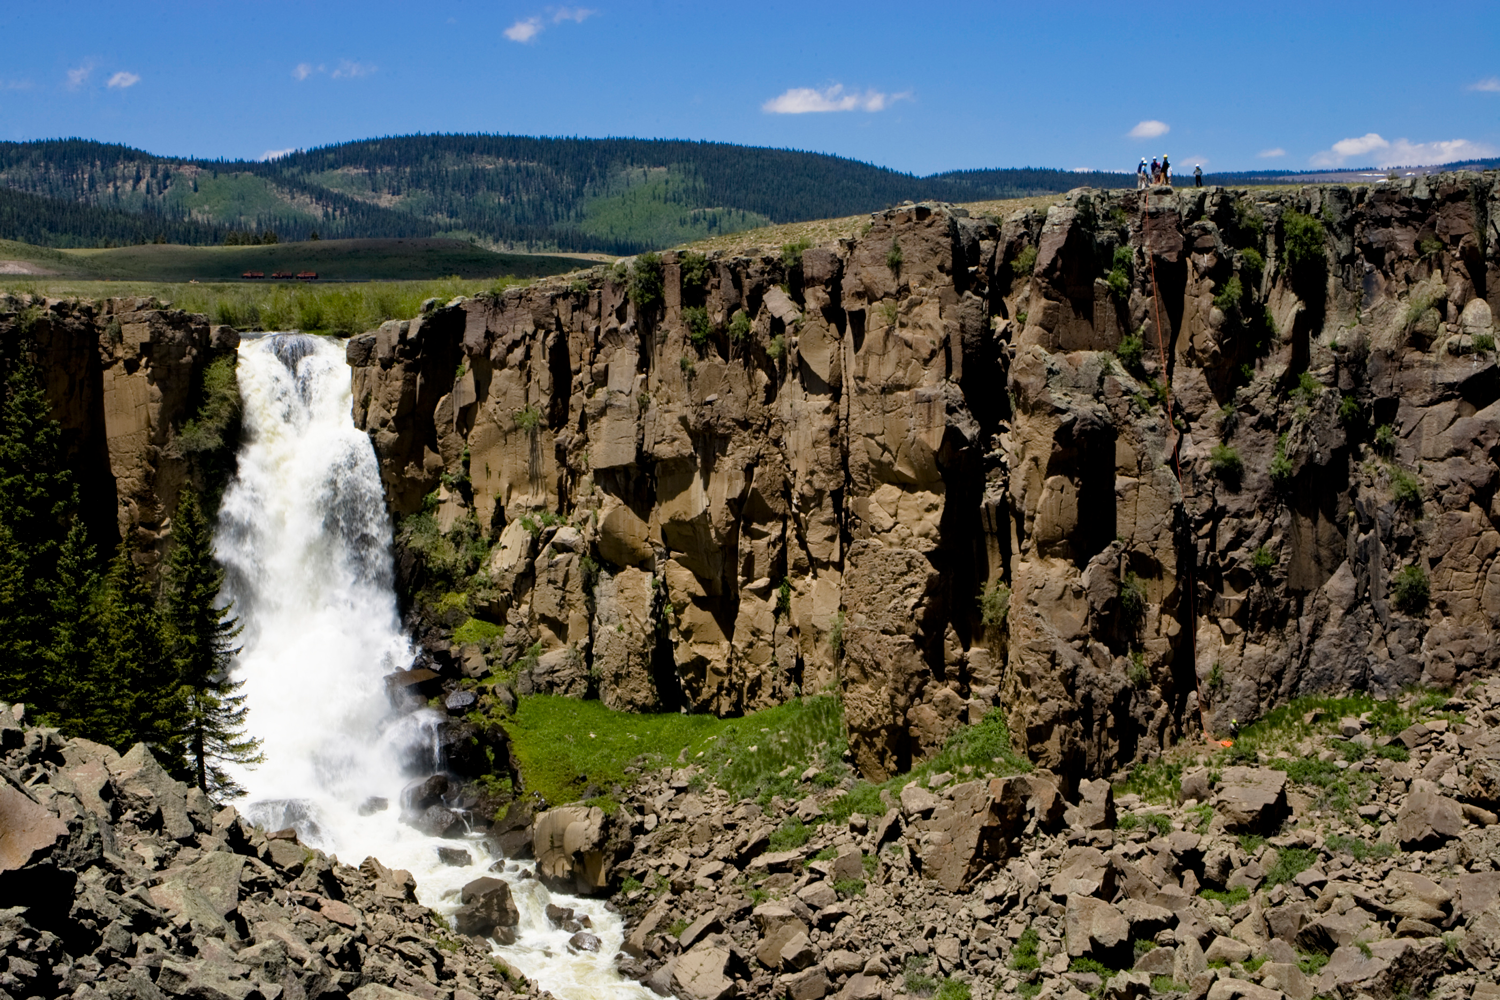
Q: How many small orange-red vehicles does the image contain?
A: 3